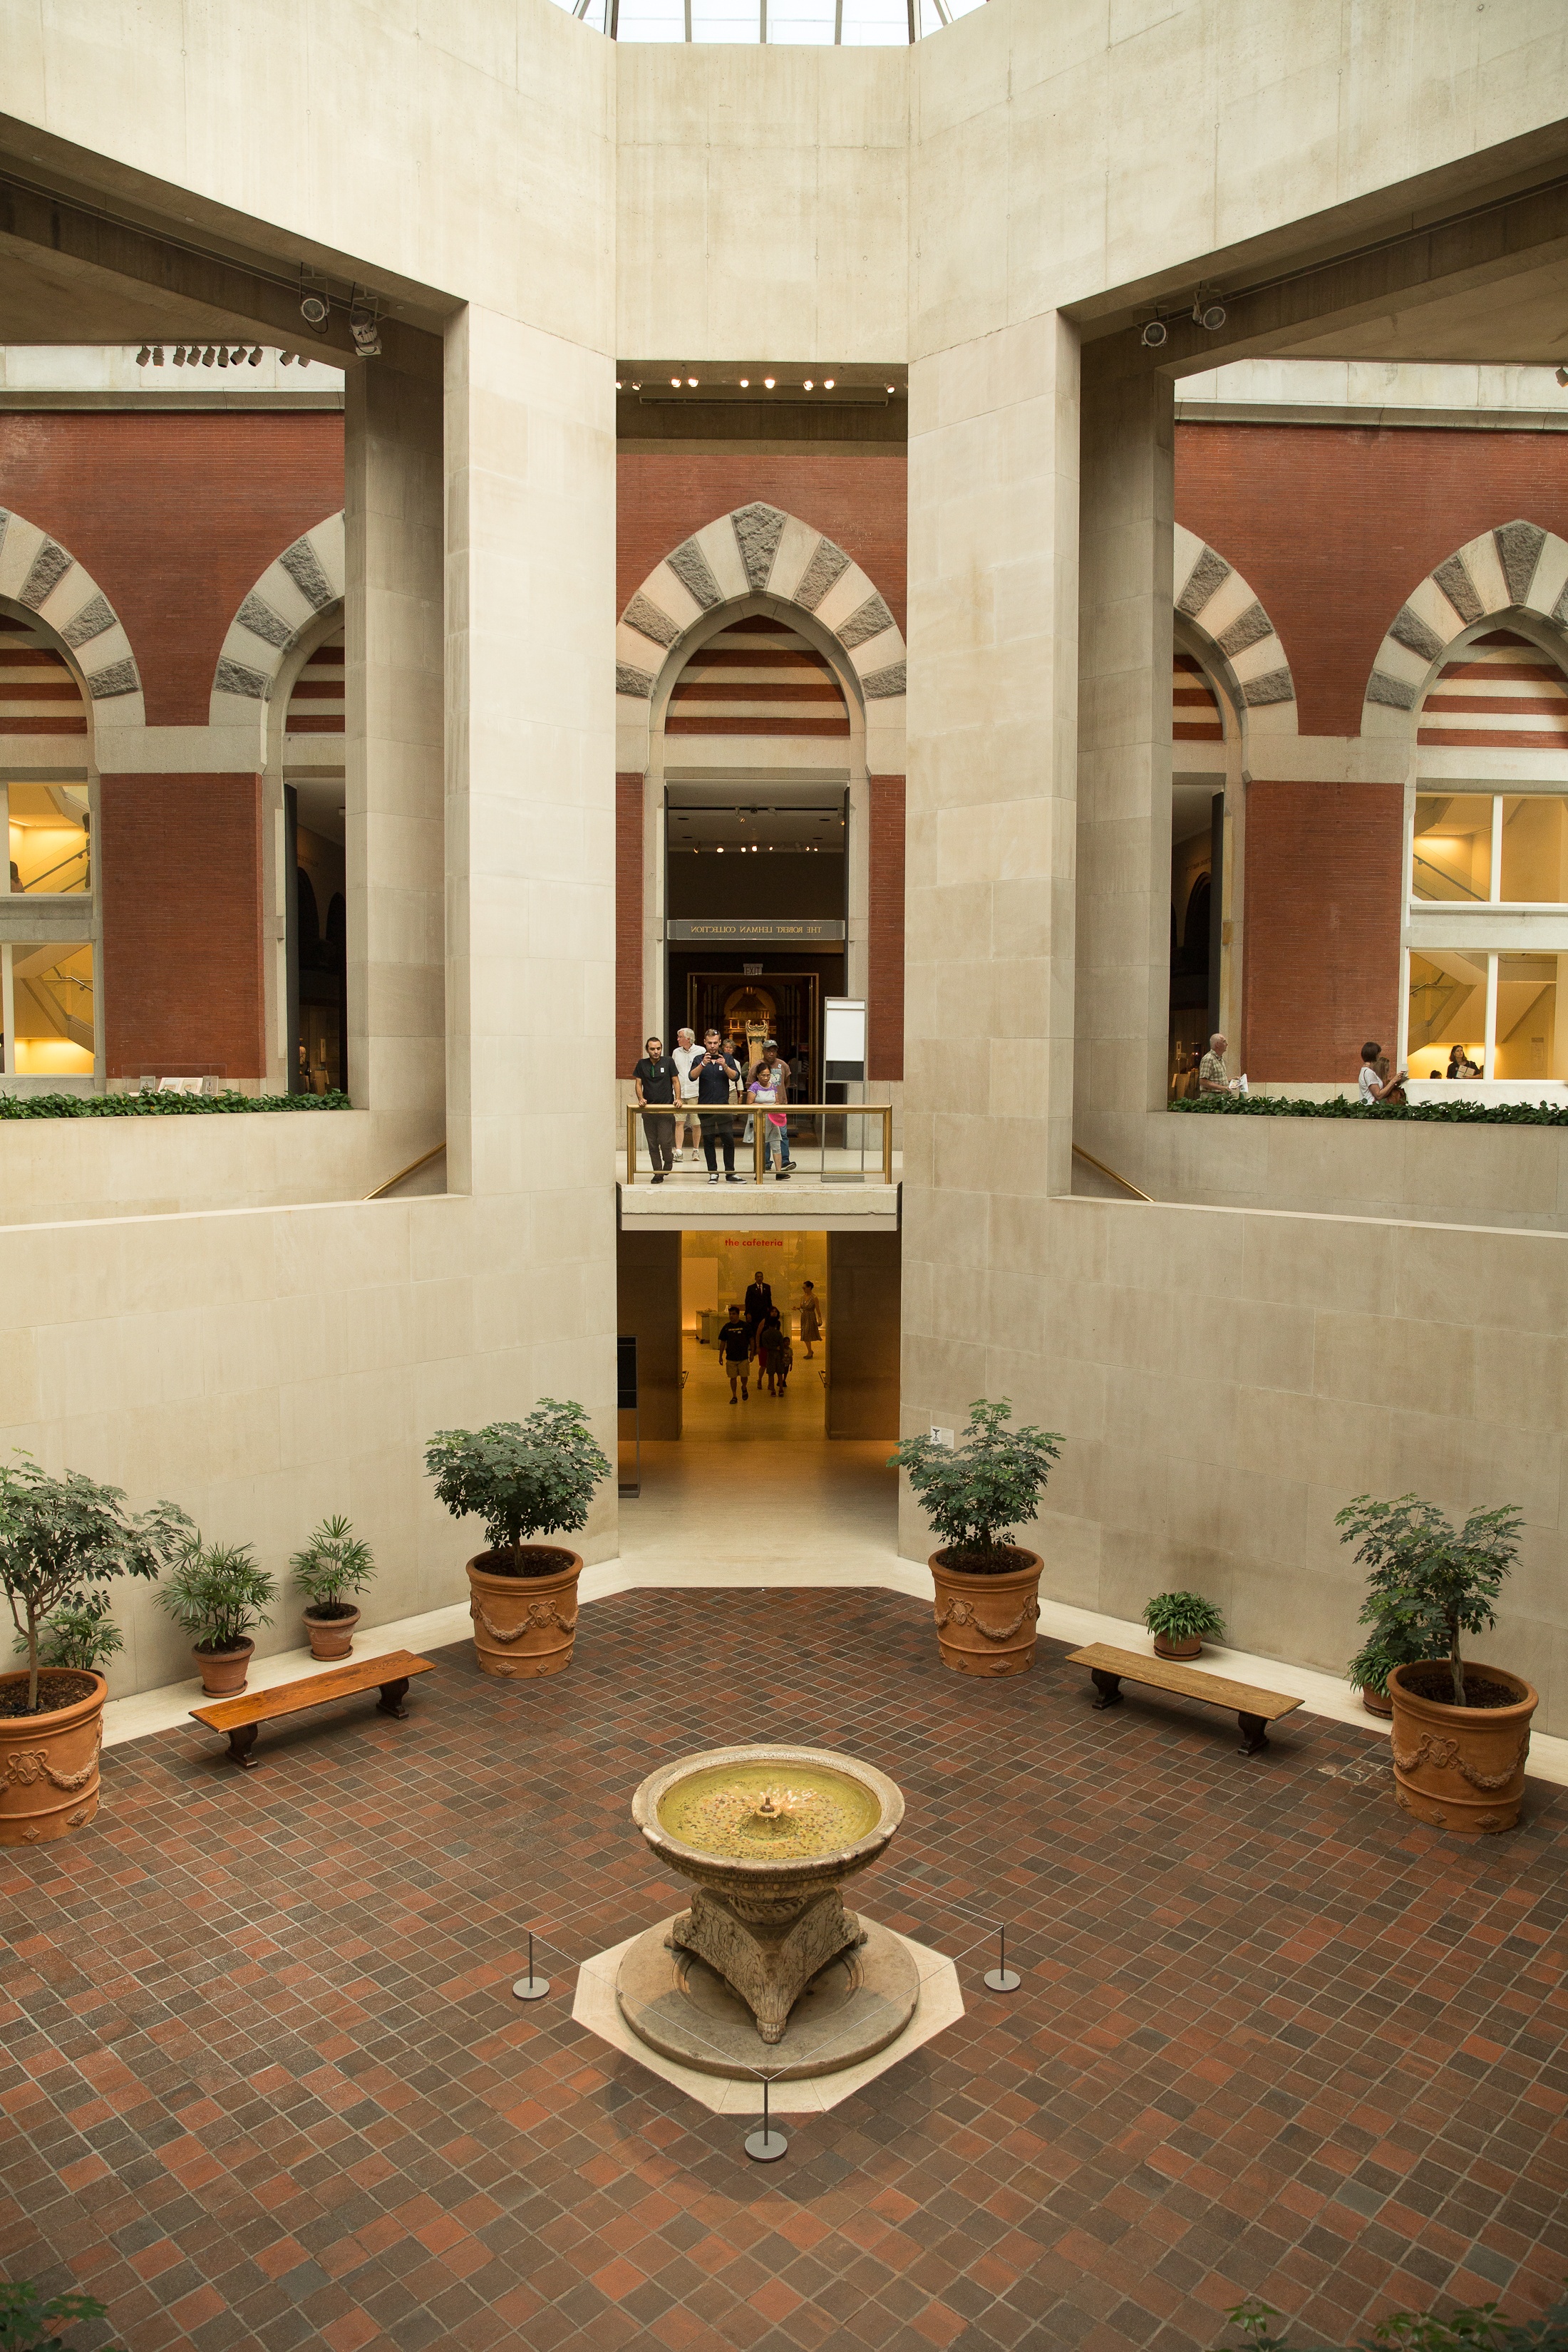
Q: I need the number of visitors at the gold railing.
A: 6